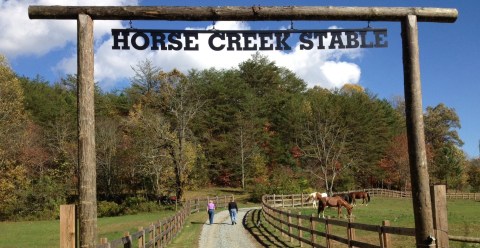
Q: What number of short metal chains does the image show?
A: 4